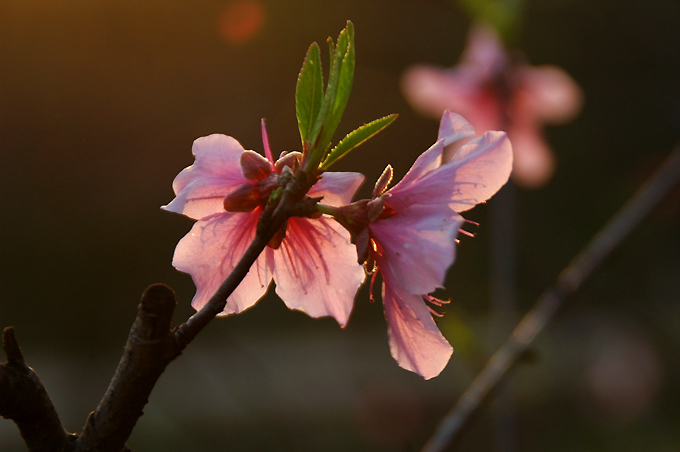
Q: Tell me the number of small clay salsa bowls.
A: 0